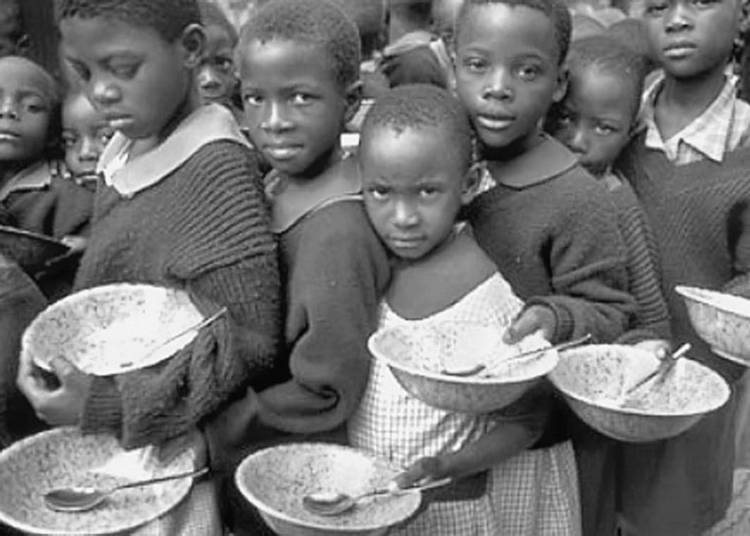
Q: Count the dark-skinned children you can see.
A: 9